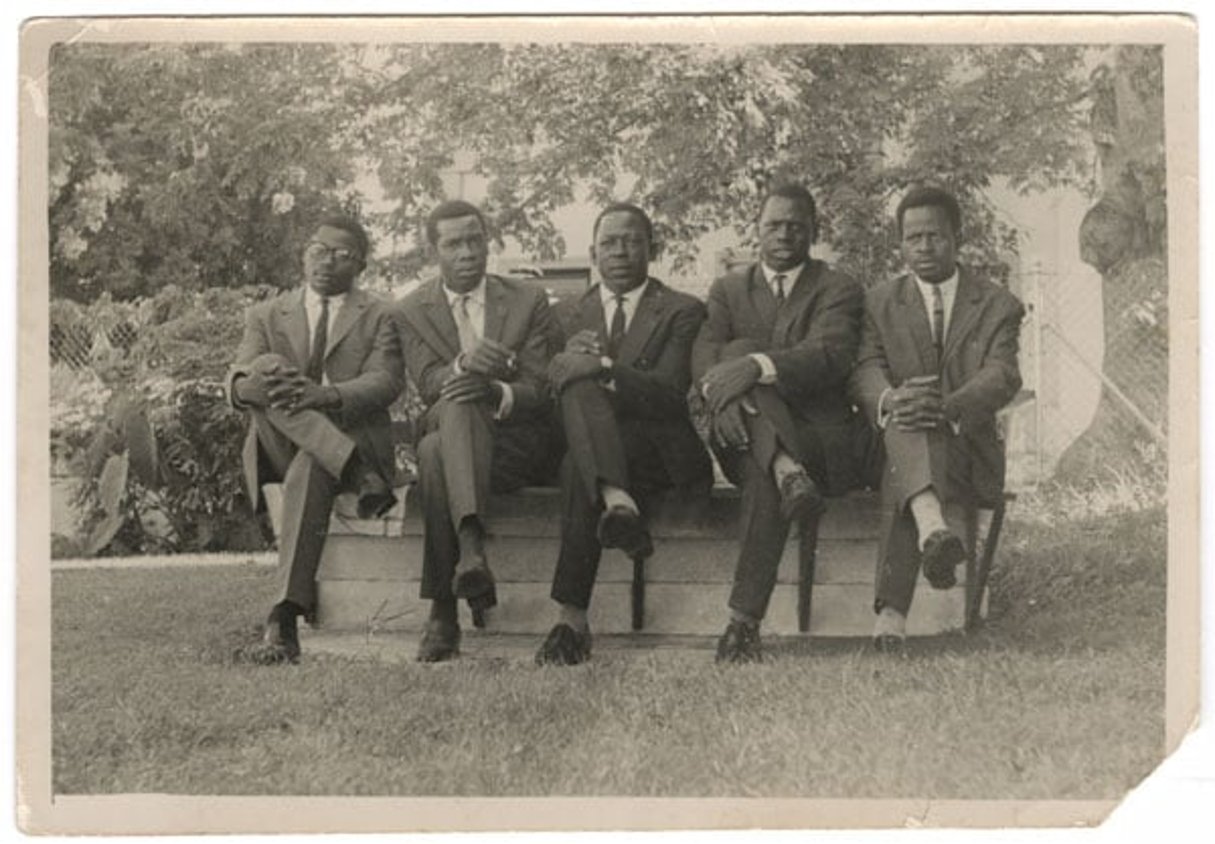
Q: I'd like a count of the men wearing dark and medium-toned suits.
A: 5